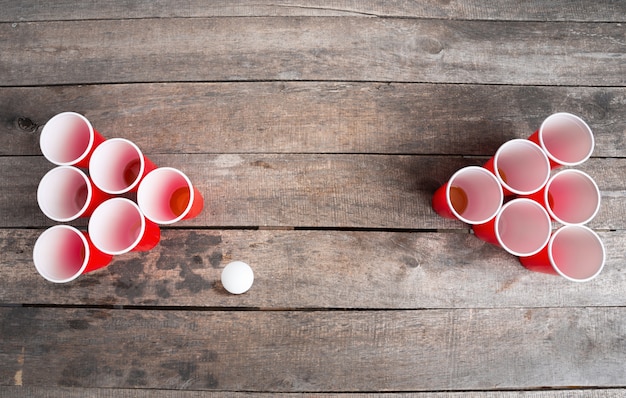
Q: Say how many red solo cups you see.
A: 12